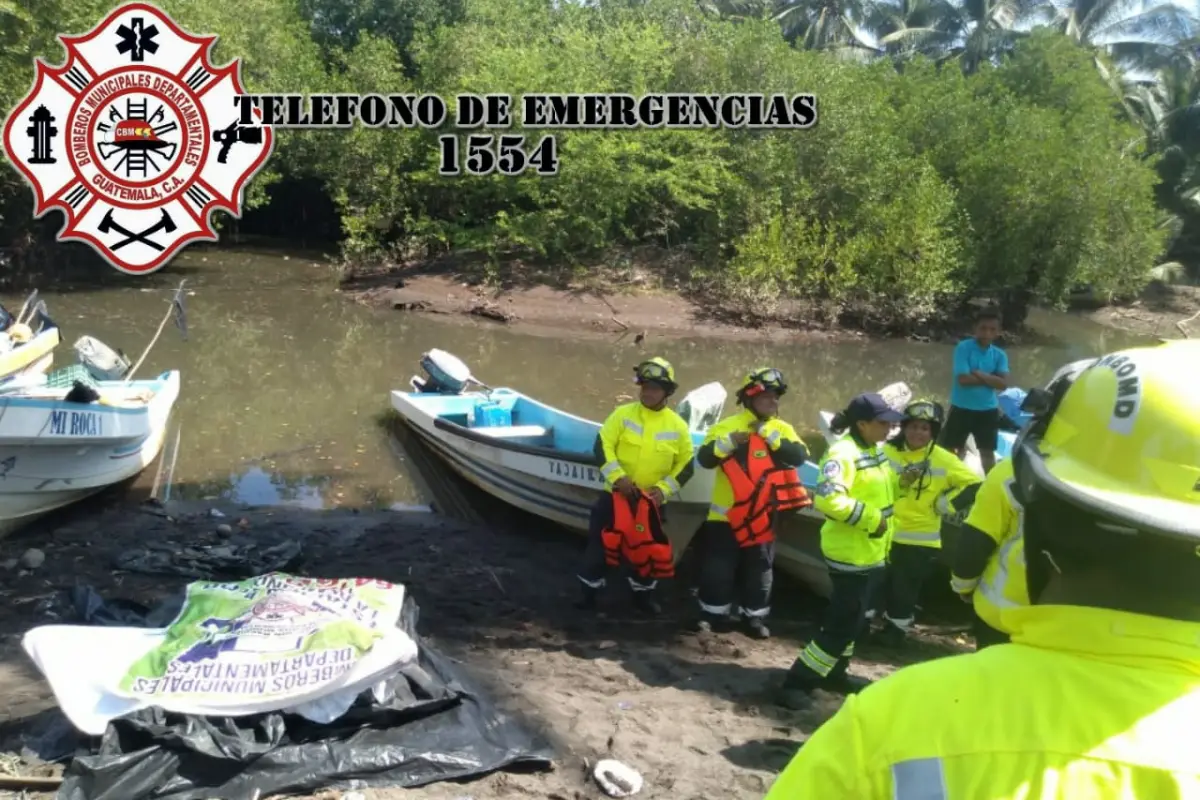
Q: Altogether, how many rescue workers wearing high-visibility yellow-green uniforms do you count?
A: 6